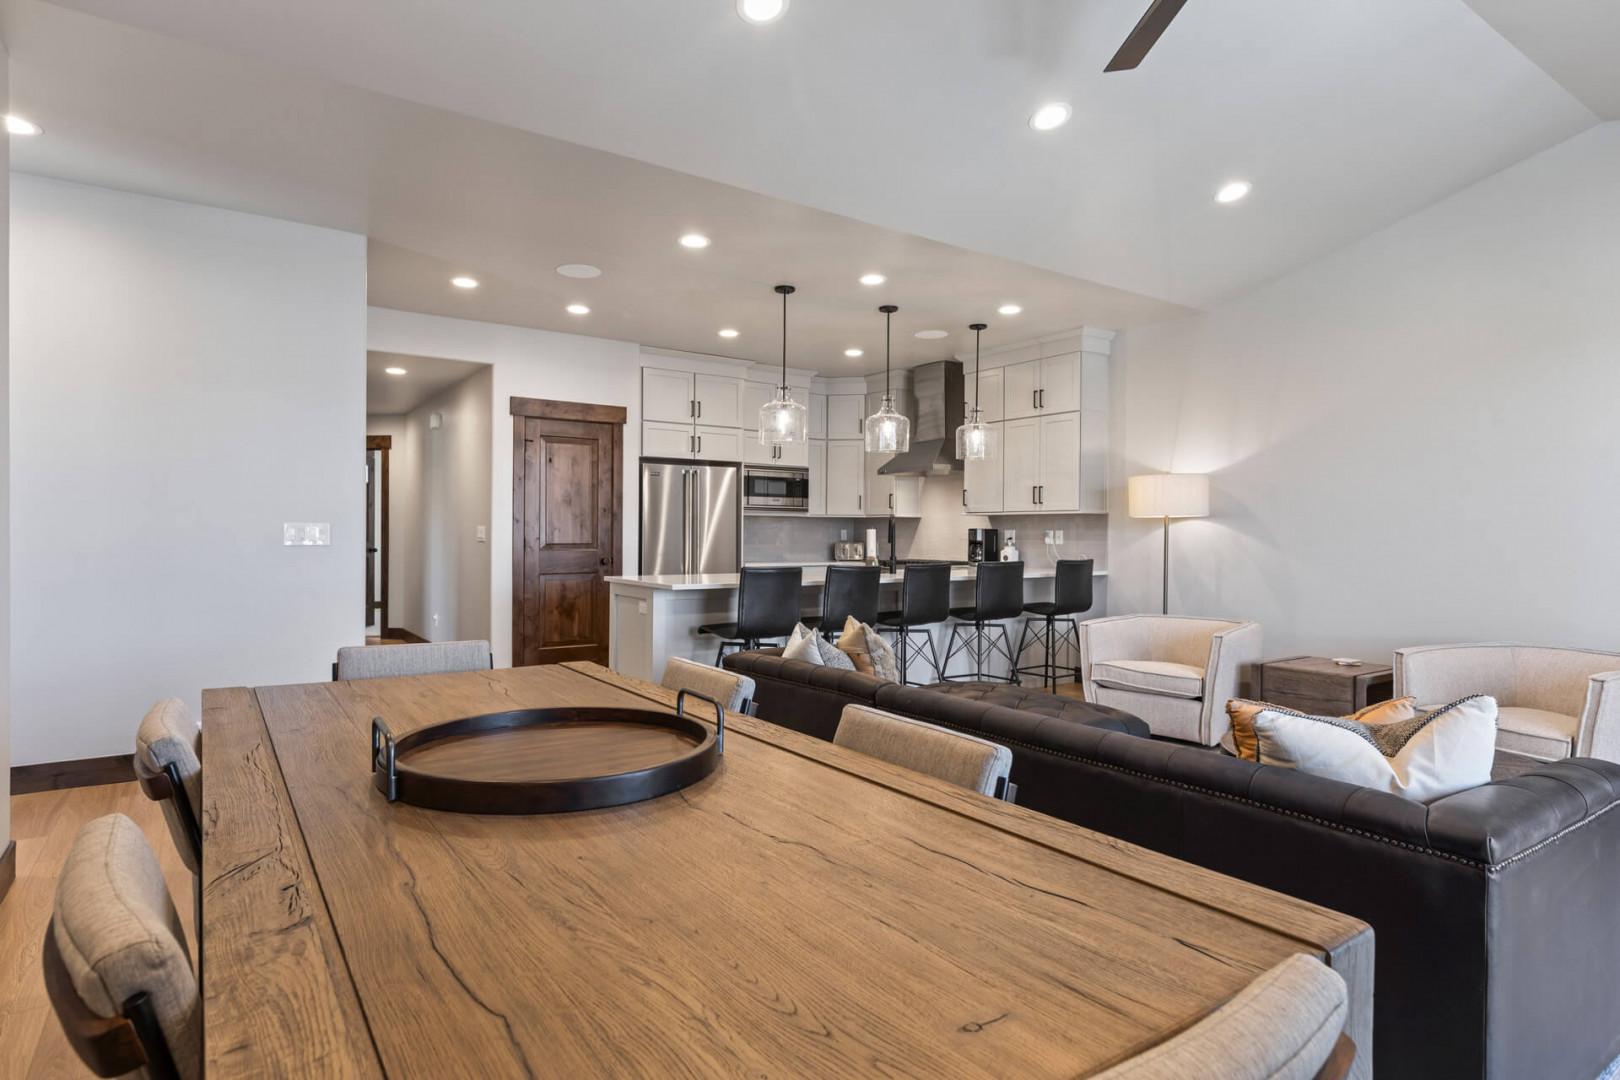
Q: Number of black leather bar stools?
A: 5